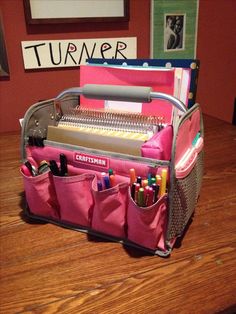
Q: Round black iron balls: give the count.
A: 0